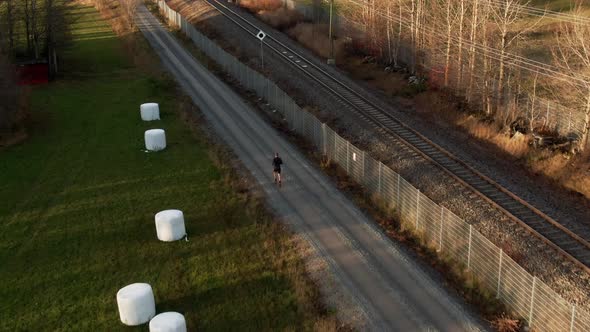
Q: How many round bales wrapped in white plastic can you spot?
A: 5